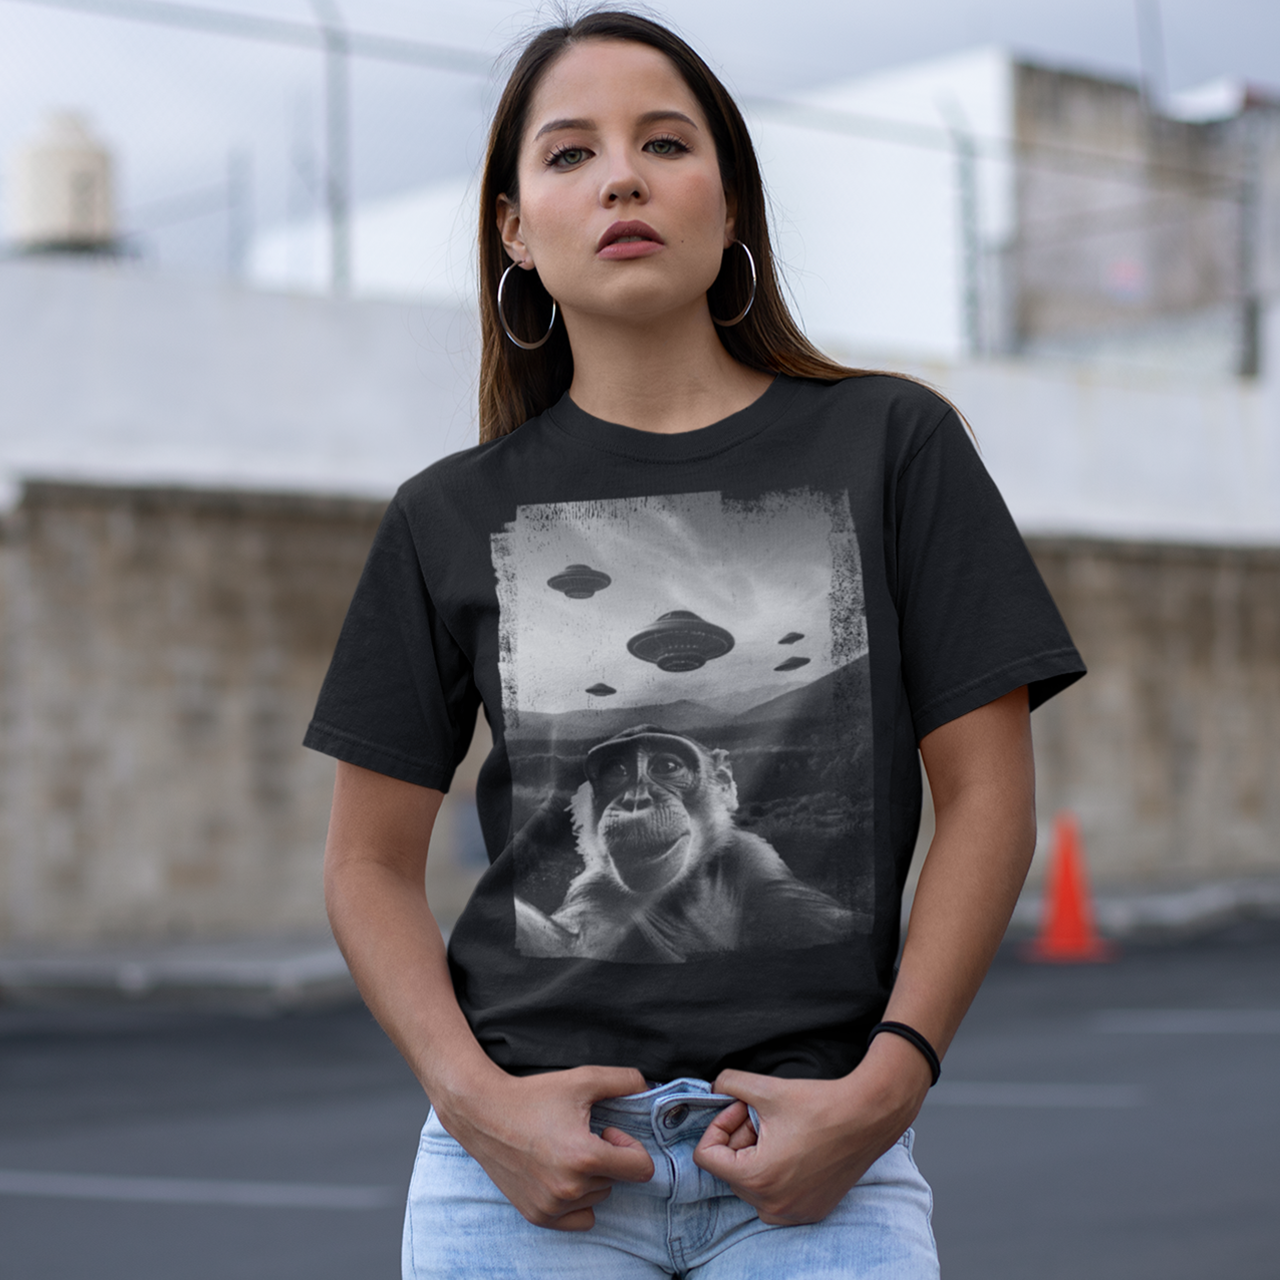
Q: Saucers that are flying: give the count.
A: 5